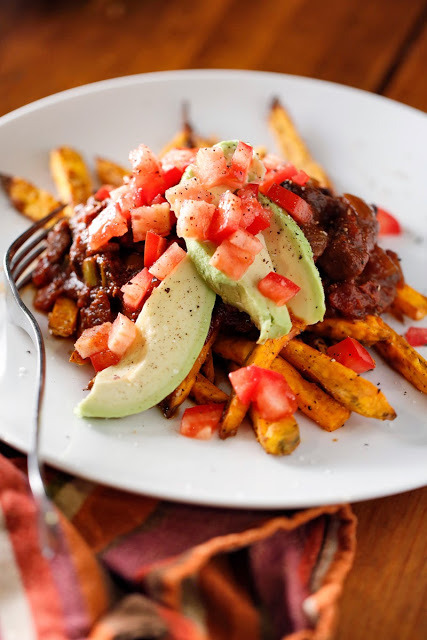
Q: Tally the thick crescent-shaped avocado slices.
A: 3